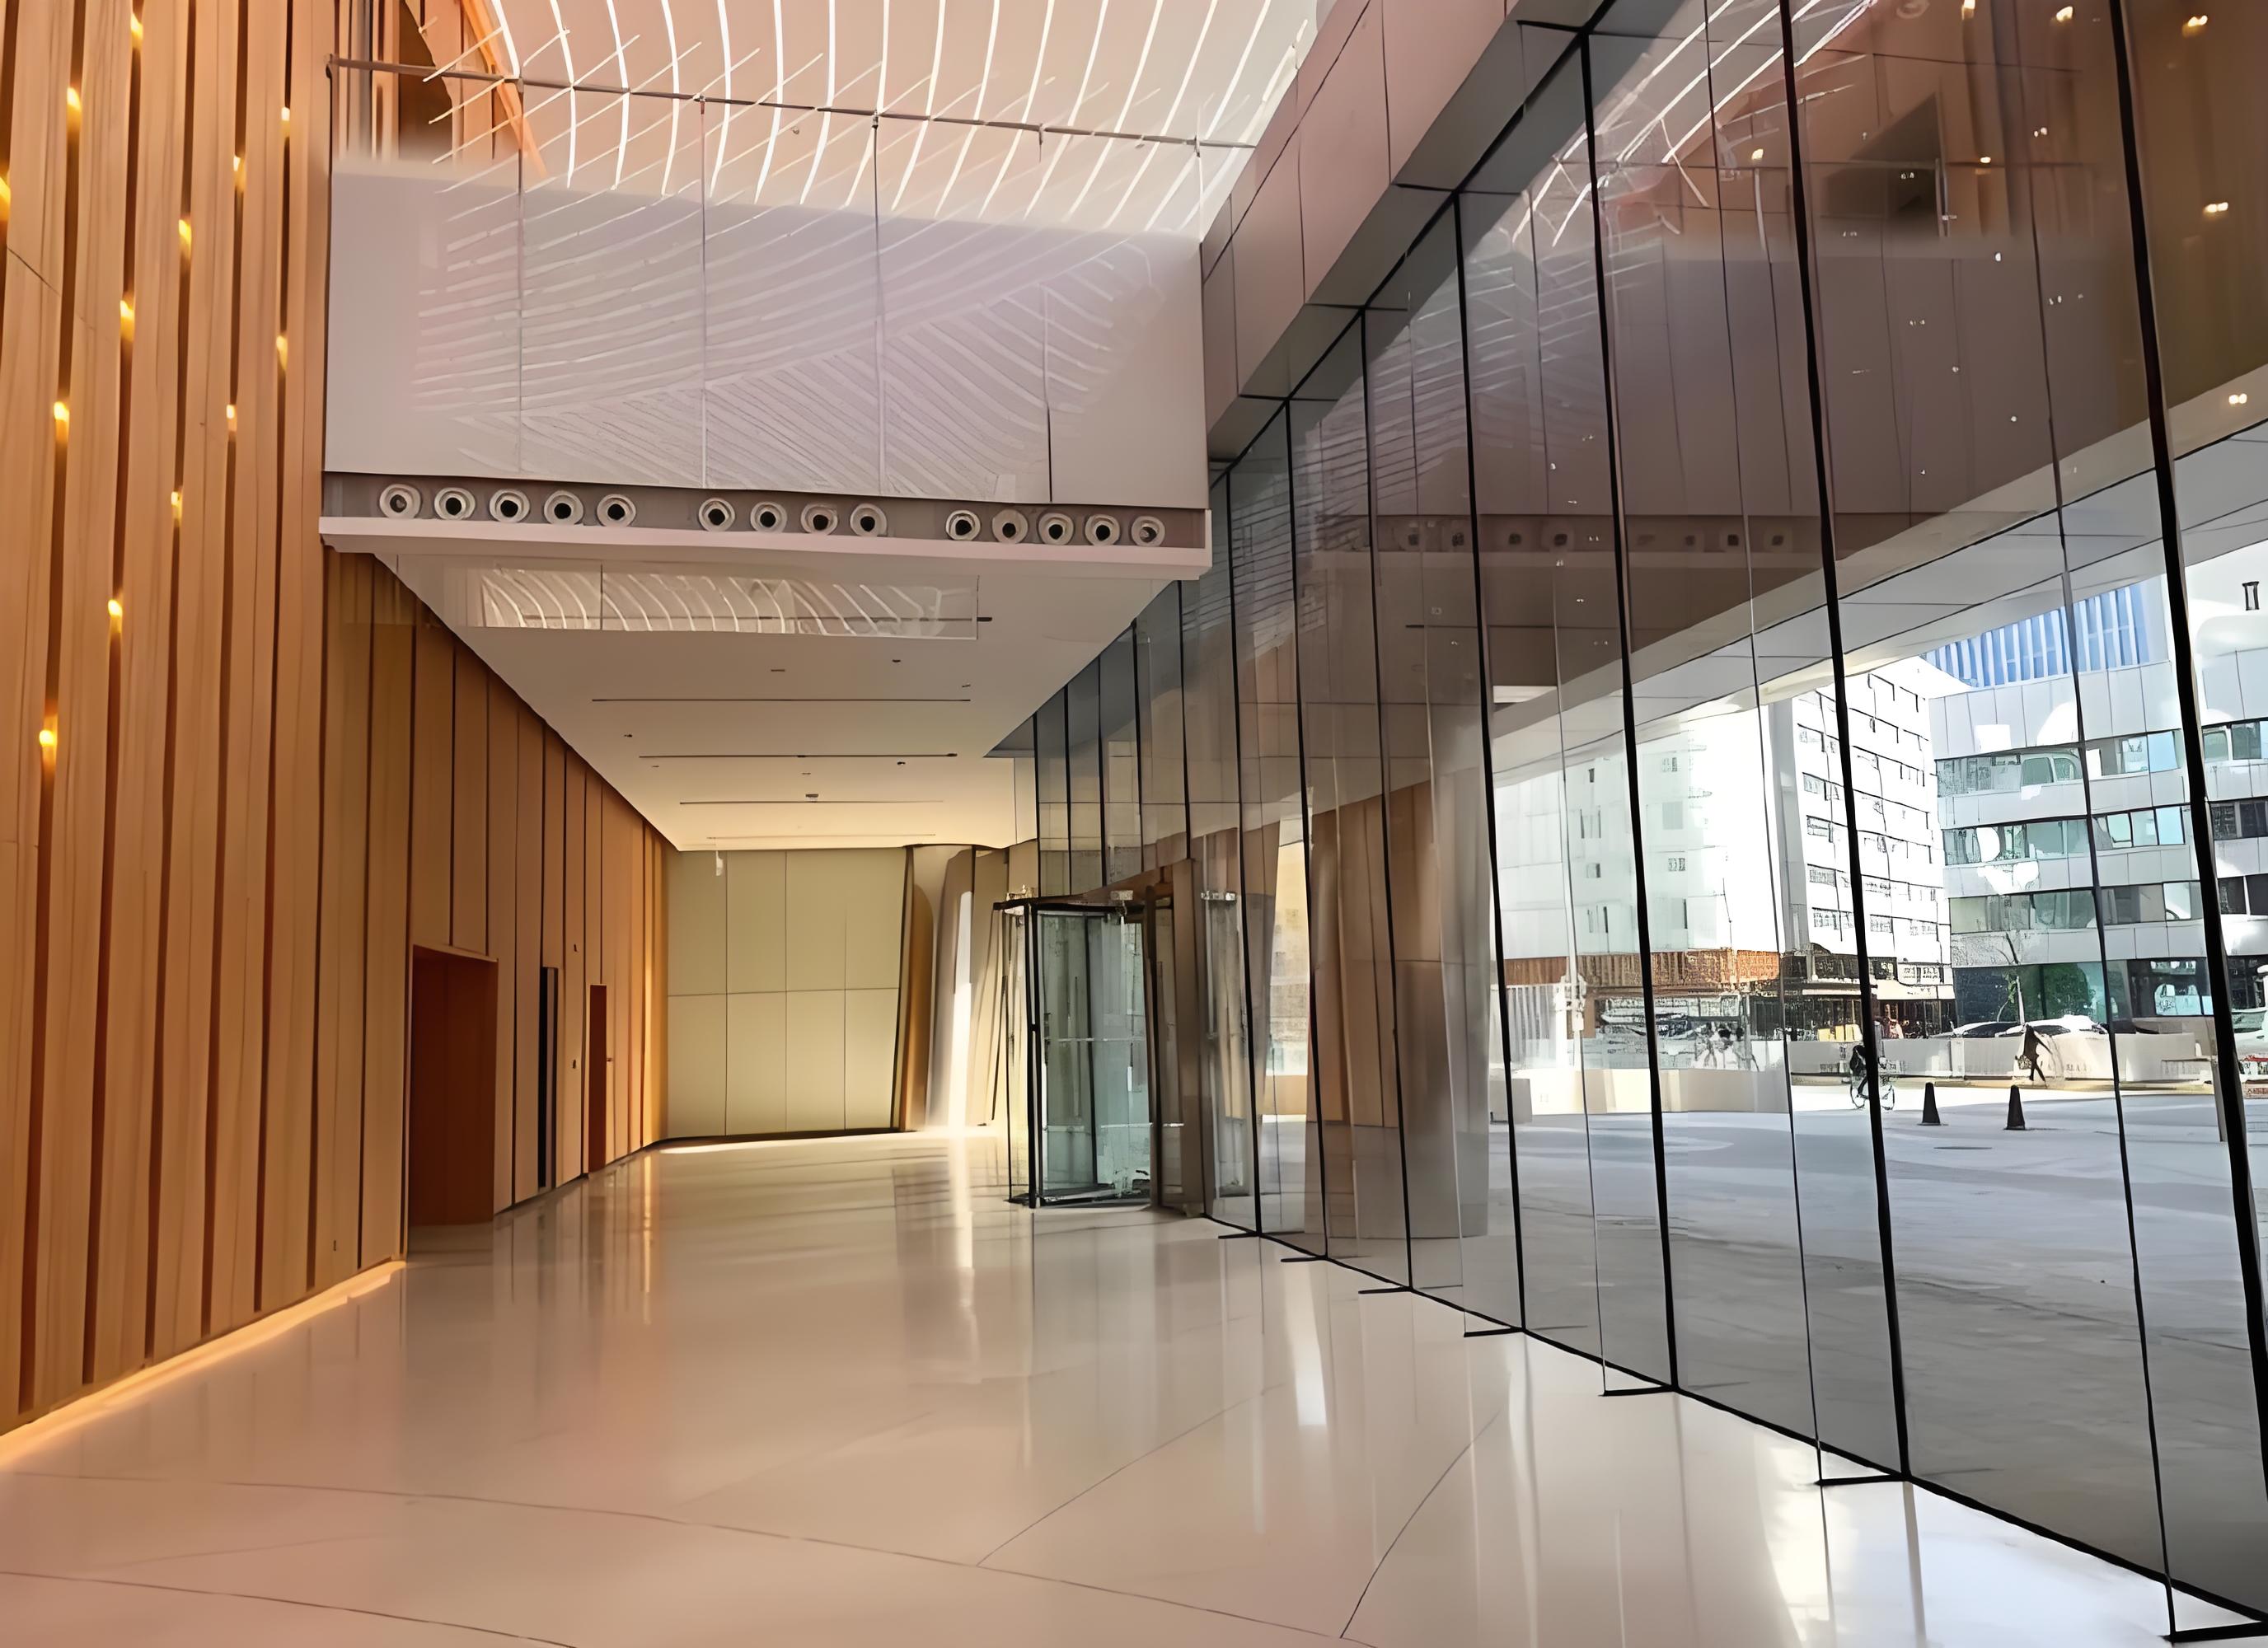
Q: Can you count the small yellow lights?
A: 13